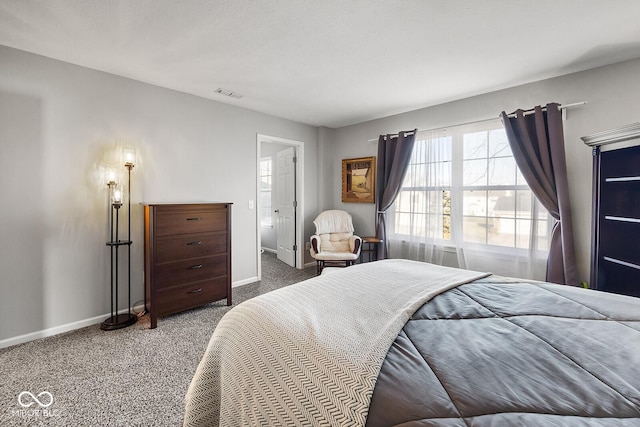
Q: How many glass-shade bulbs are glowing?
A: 3